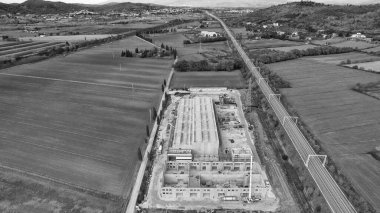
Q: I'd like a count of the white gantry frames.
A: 5